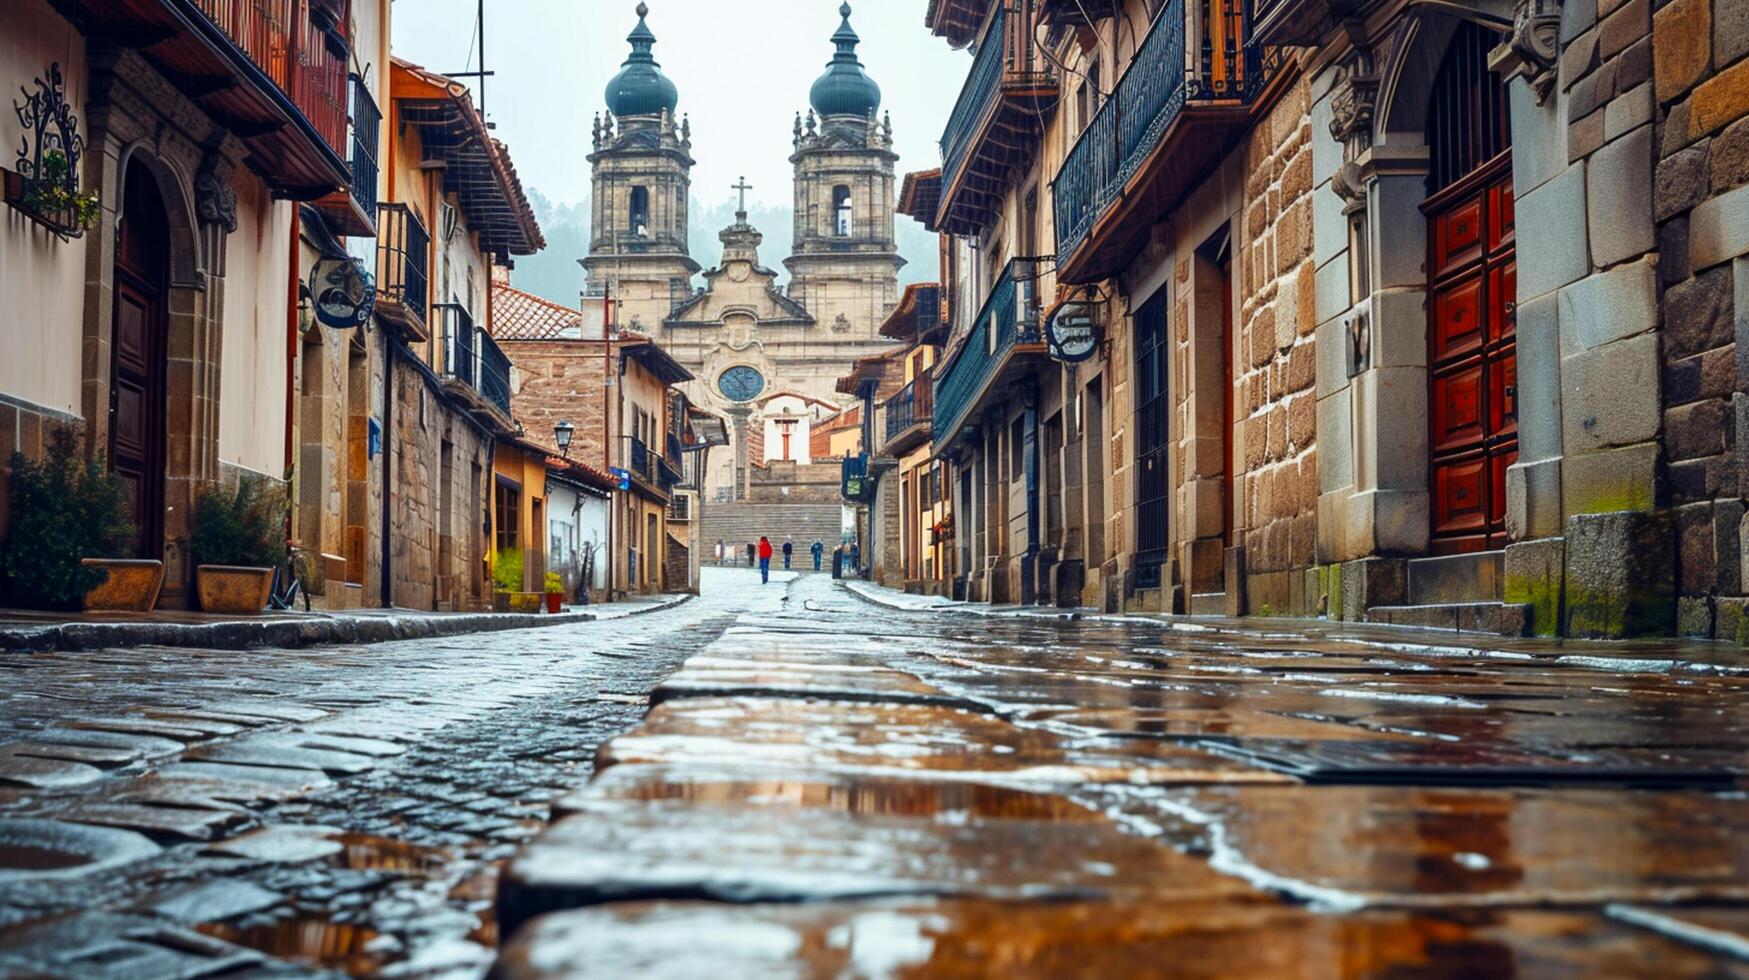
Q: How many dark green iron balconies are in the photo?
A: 3